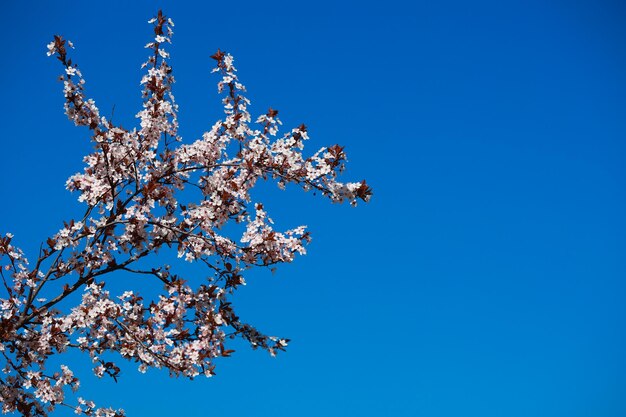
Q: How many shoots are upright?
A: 3